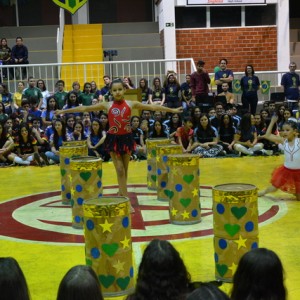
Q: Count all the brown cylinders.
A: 8